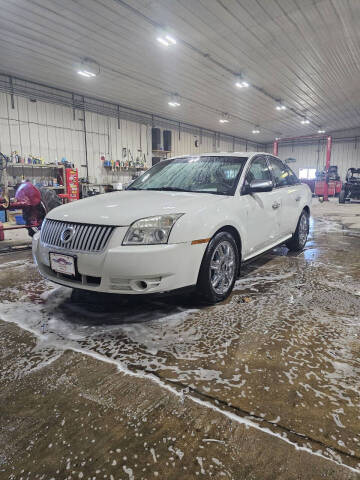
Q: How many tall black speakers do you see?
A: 2